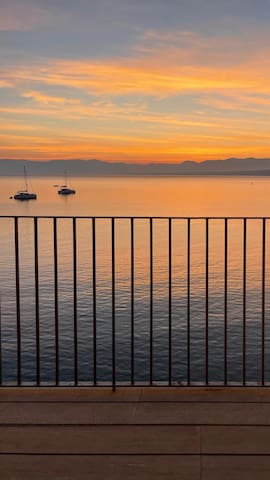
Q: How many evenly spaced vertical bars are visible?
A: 14